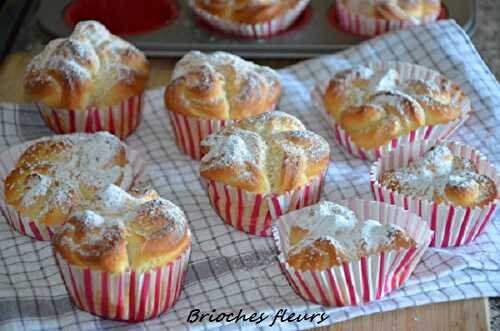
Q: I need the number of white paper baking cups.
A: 10